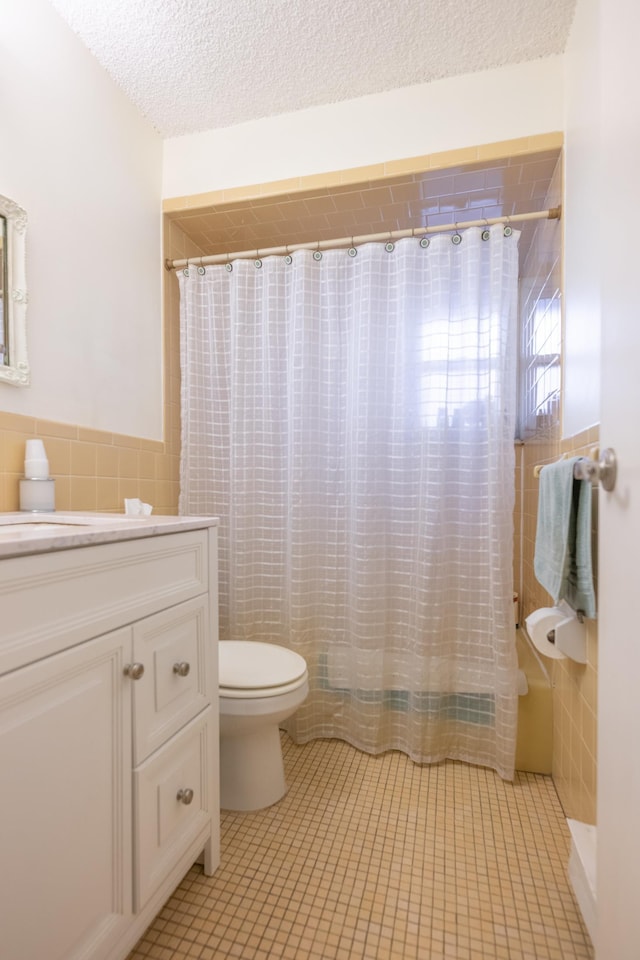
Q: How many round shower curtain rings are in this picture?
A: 12